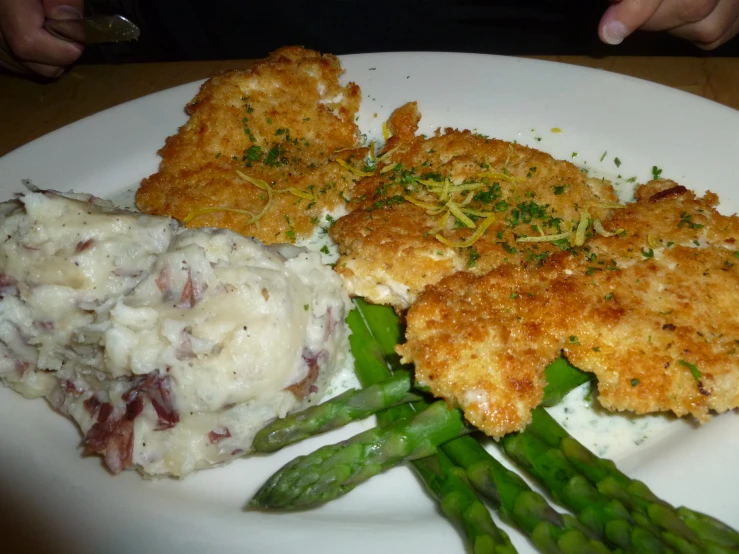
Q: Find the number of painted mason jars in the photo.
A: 0